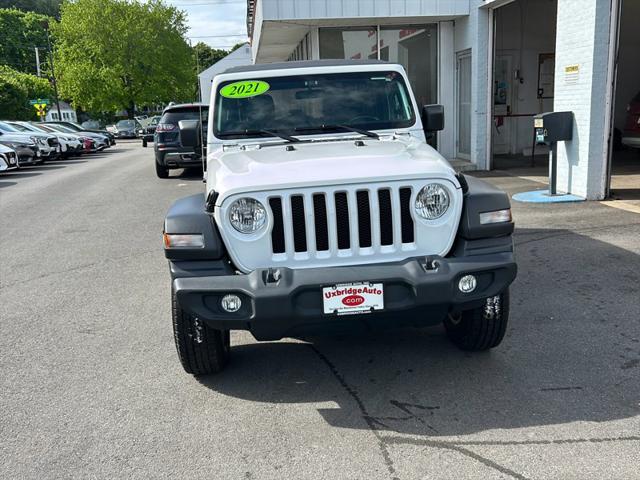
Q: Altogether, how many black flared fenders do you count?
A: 2